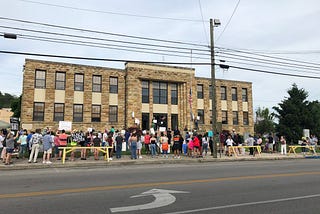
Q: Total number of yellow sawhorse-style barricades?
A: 3